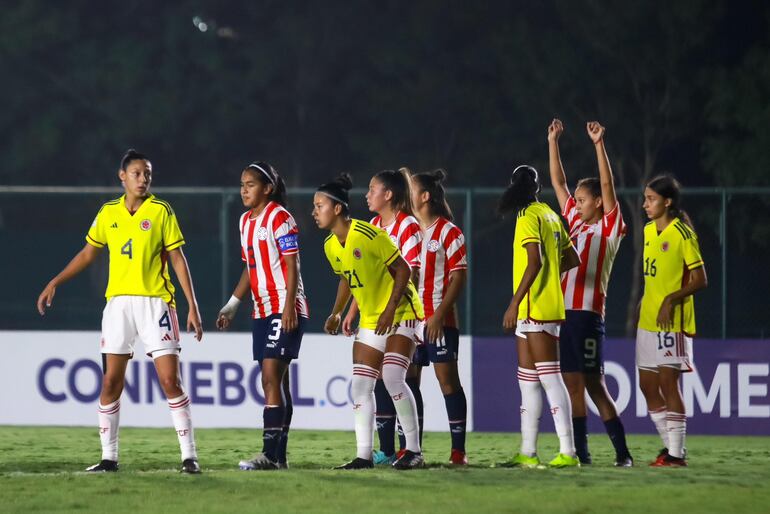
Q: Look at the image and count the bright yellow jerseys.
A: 4